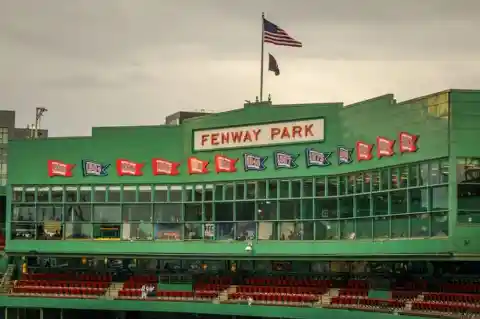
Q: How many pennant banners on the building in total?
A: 13